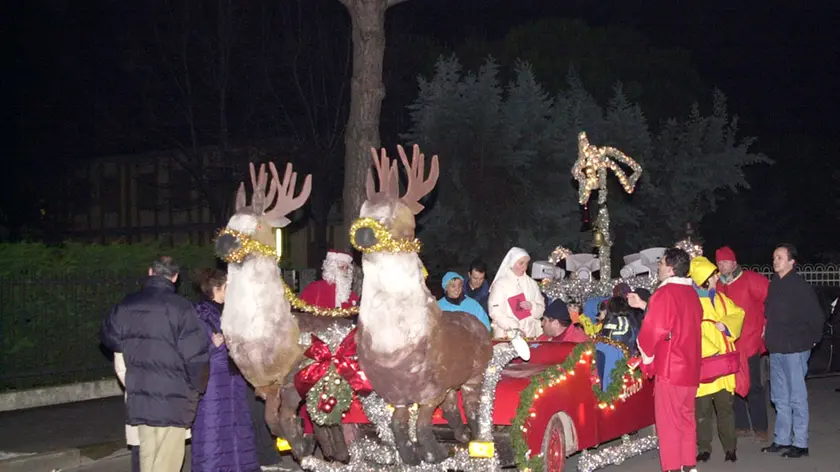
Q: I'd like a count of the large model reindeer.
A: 2